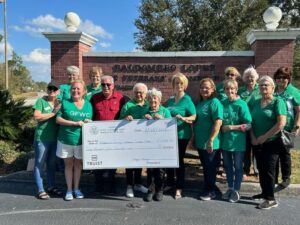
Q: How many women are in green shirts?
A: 13